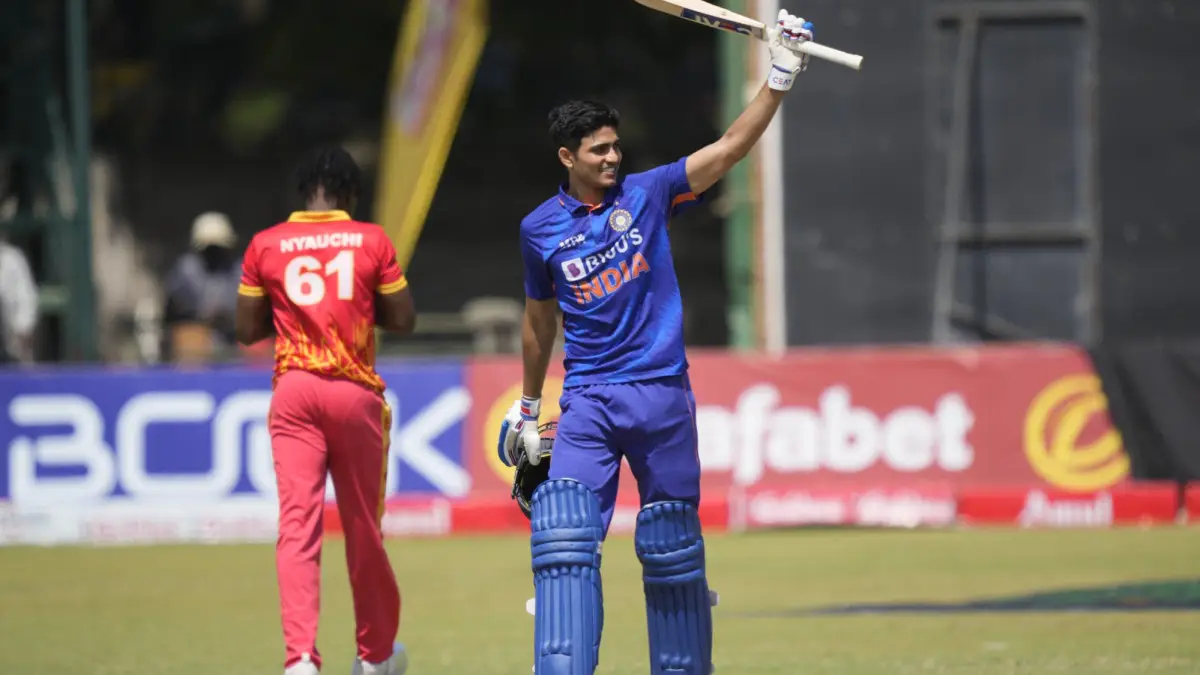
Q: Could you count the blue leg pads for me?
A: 2